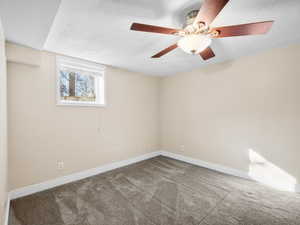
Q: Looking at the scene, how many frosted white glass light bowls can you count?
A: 1